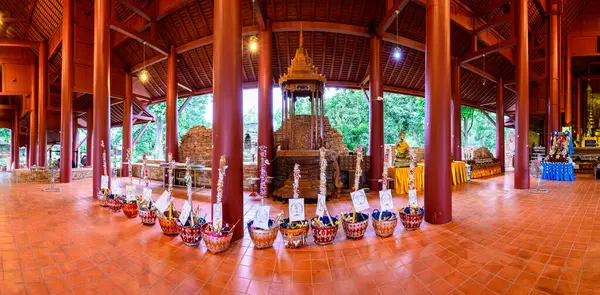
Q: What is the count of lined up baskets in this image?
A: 13